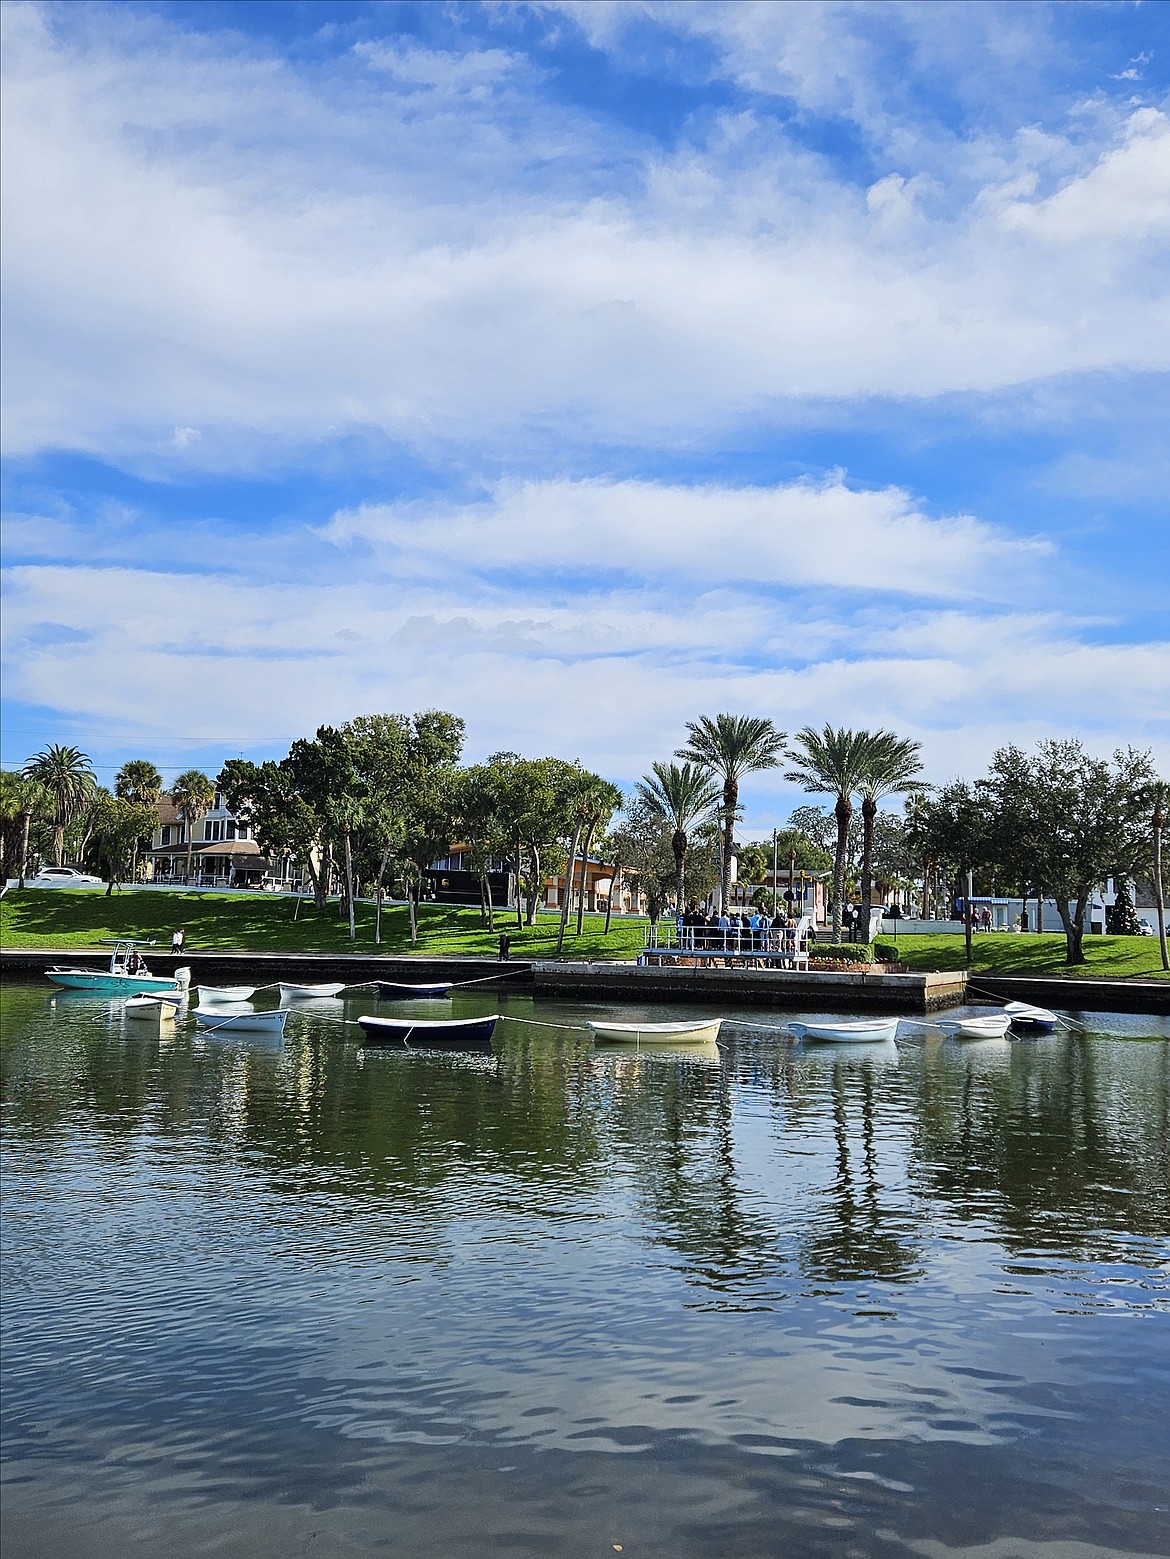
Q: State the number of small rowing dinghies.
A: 12